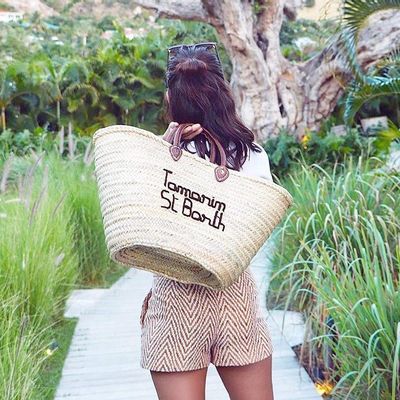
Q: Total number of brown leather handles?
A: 2